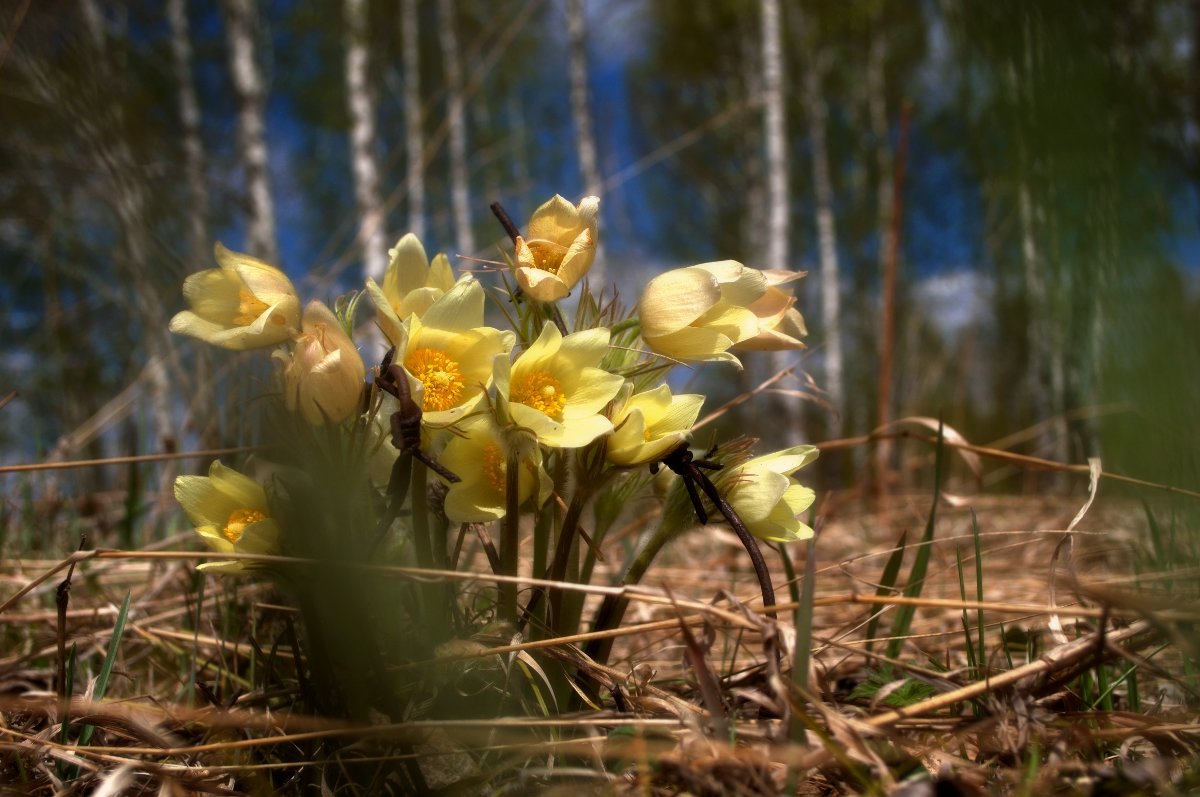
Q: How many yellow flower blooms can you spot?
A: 12